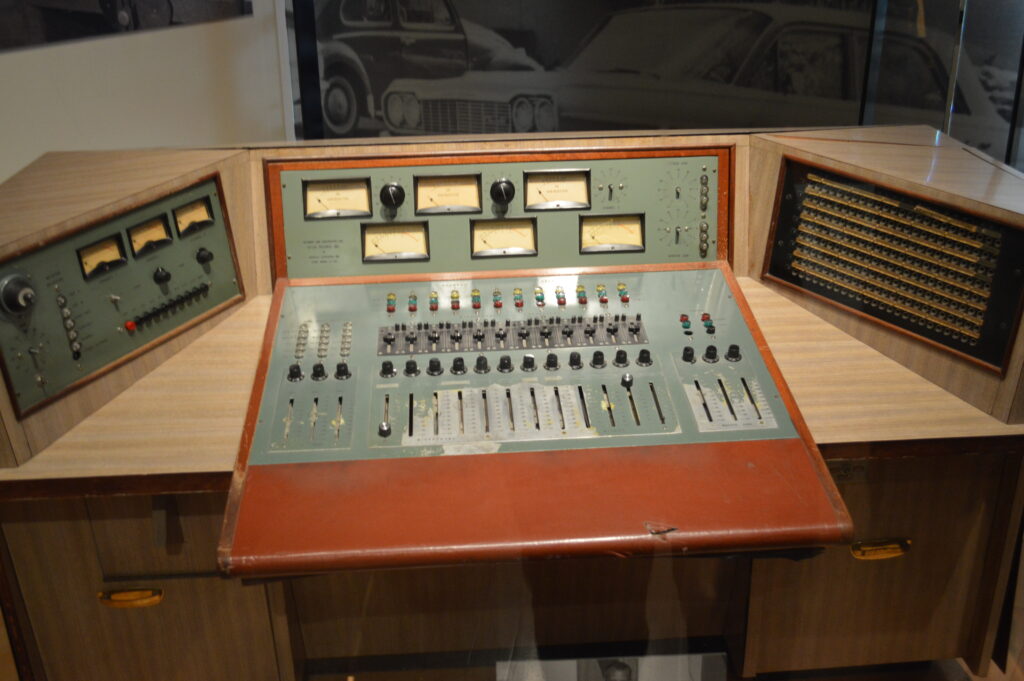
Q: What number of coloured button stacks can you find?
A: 14